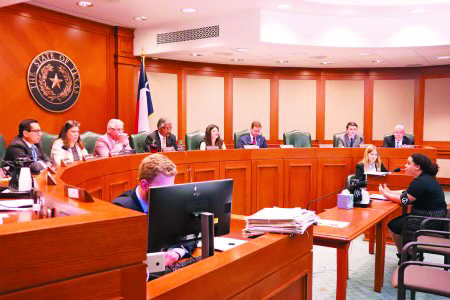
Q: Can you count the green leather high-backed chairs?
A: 9